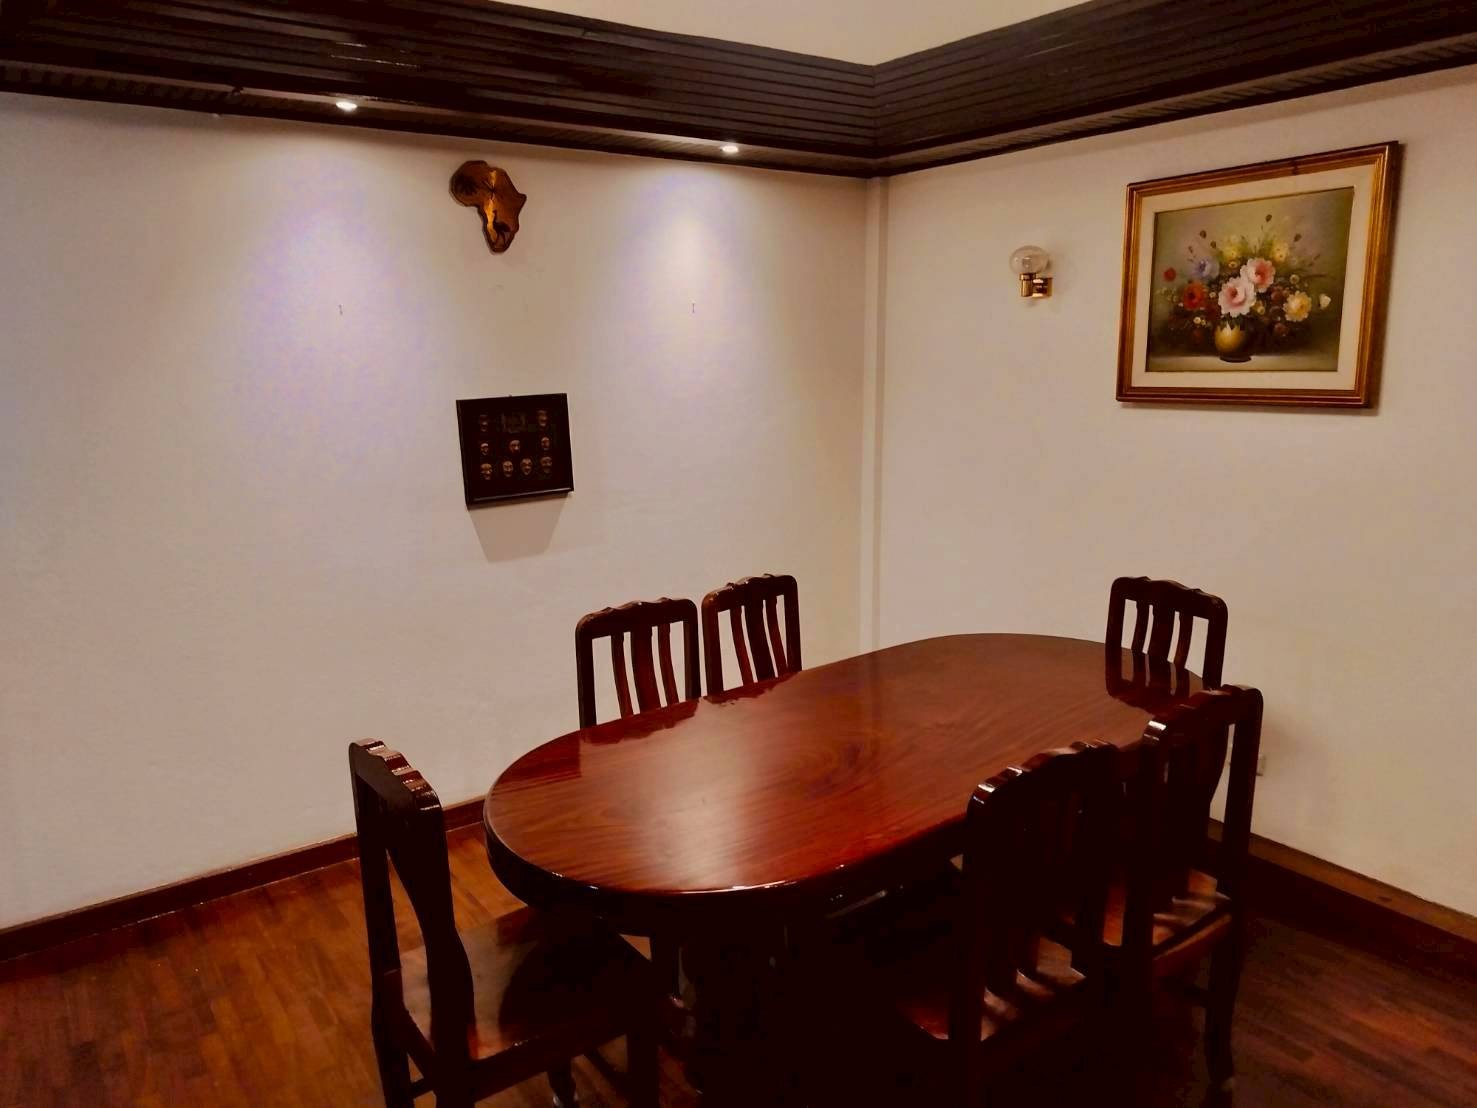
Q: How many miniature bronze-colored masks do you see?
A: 9